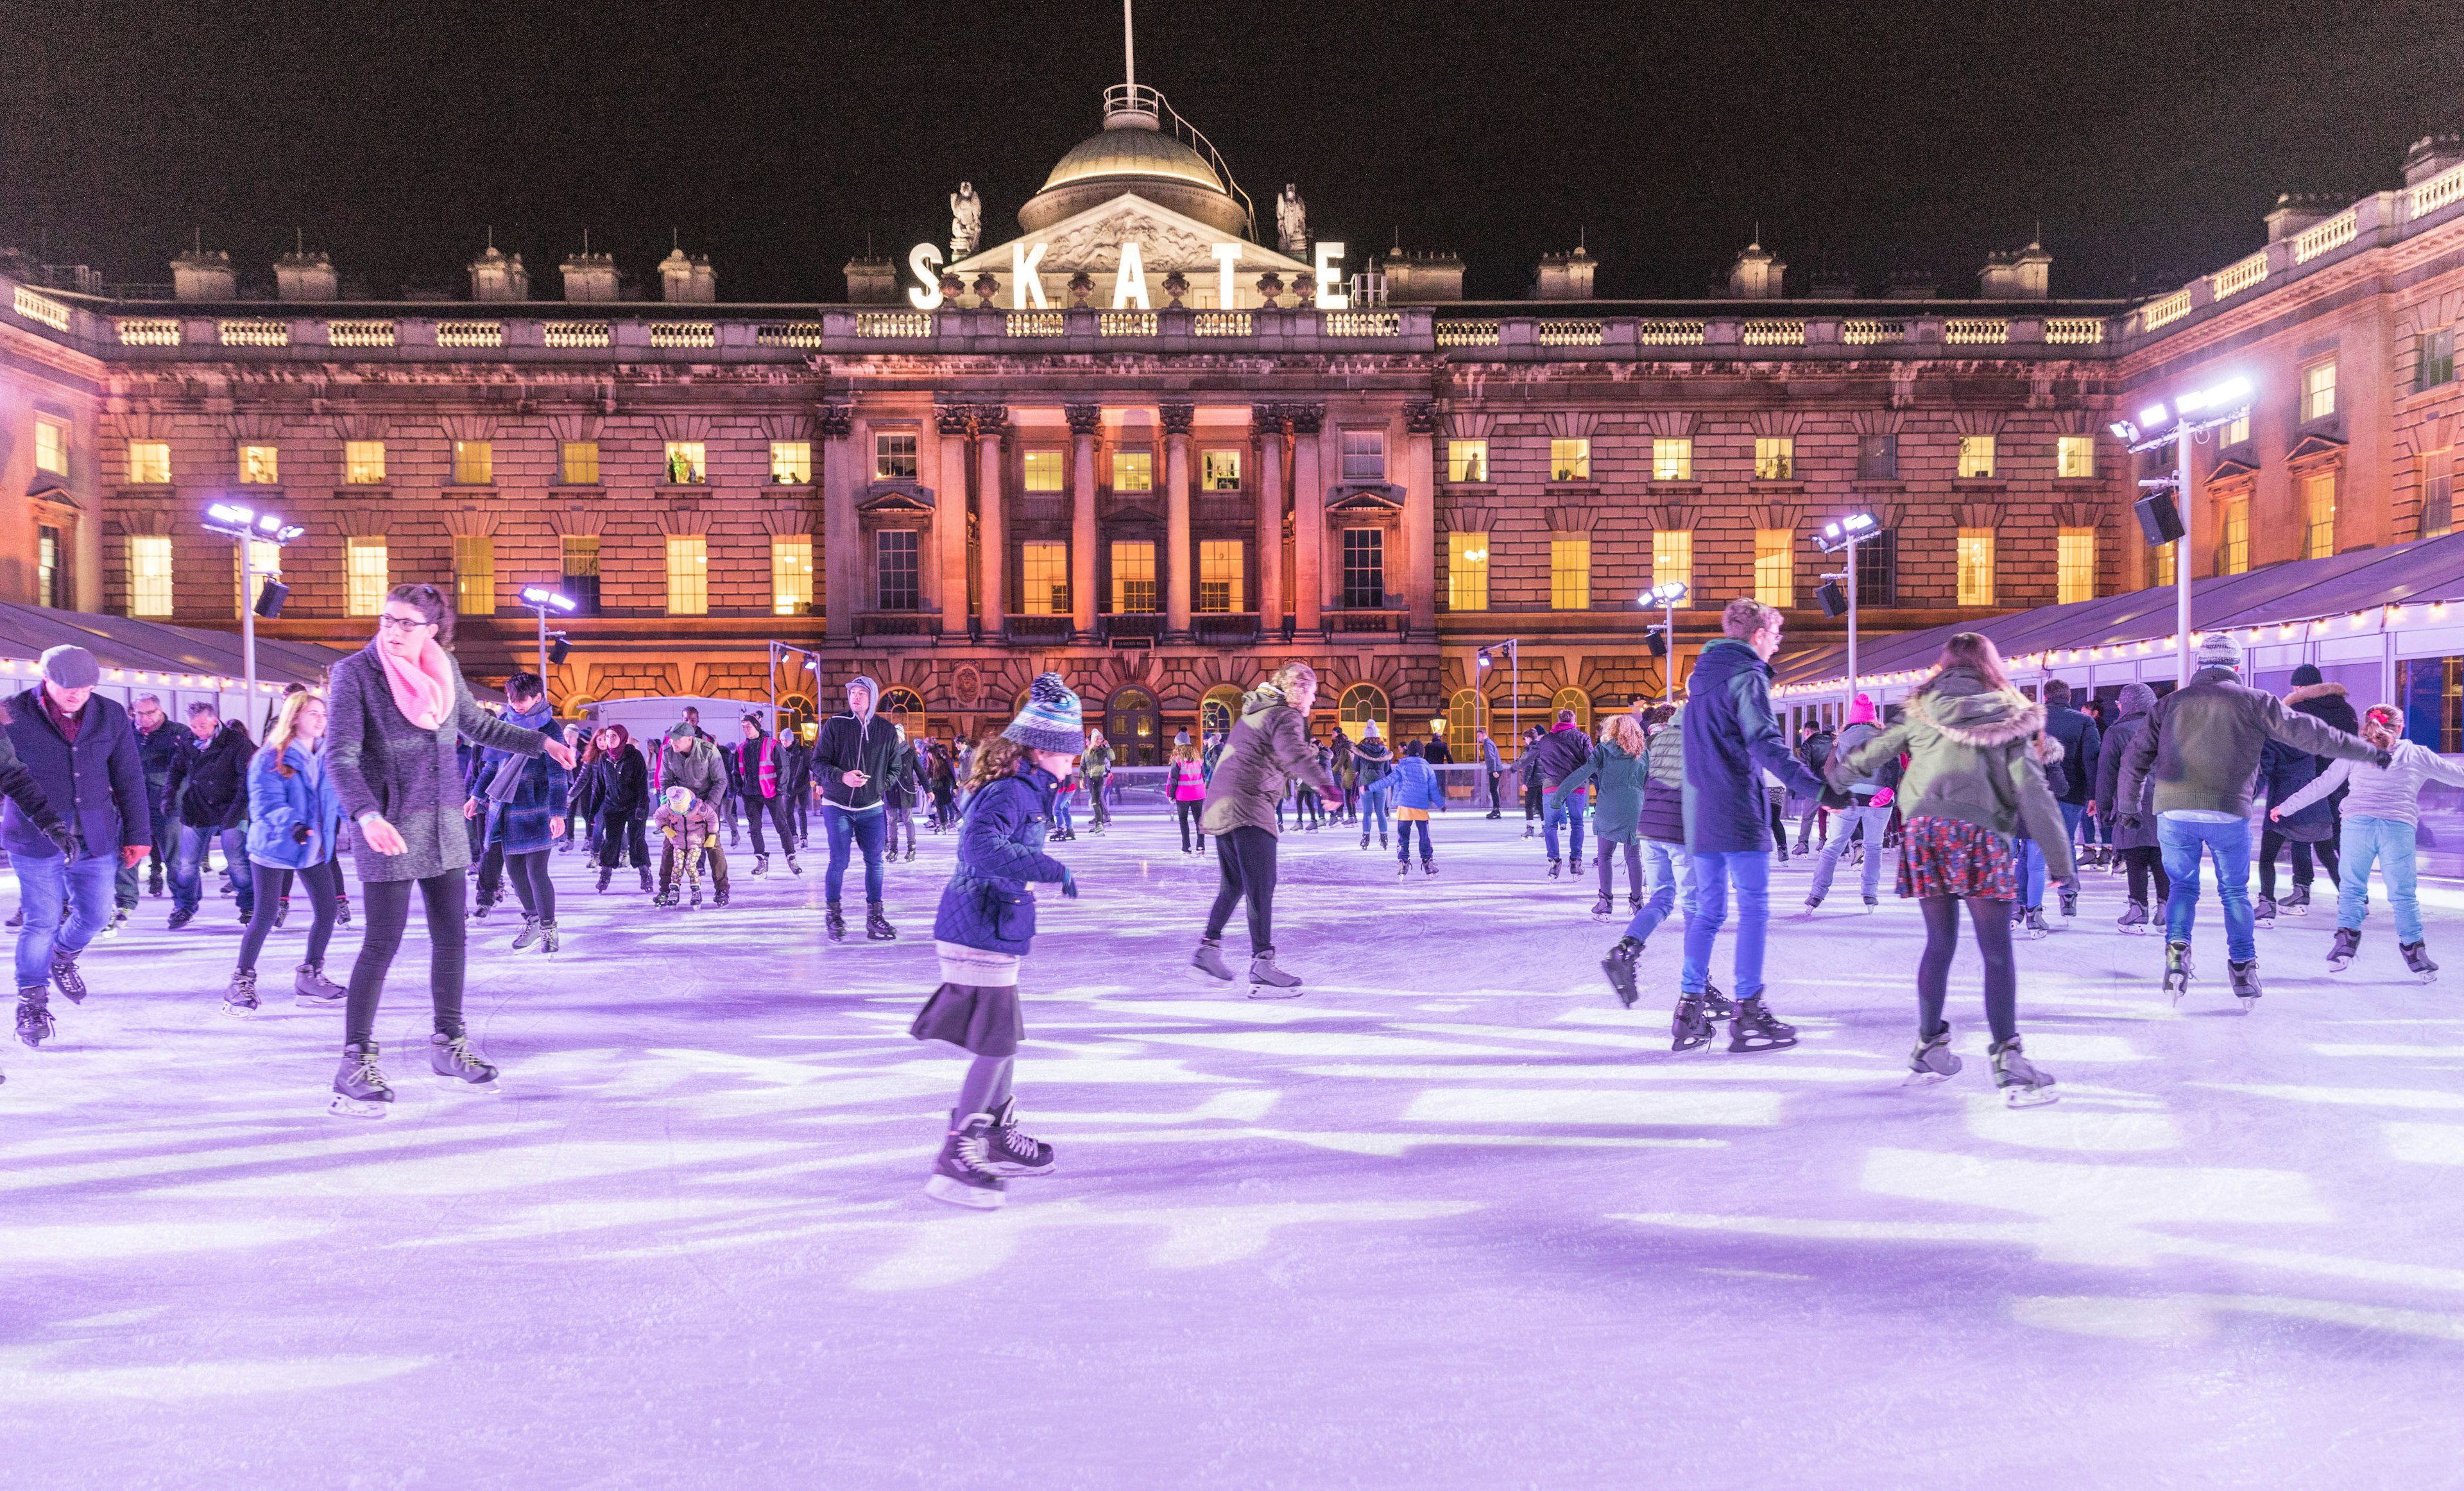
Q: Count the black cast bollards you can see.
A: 0